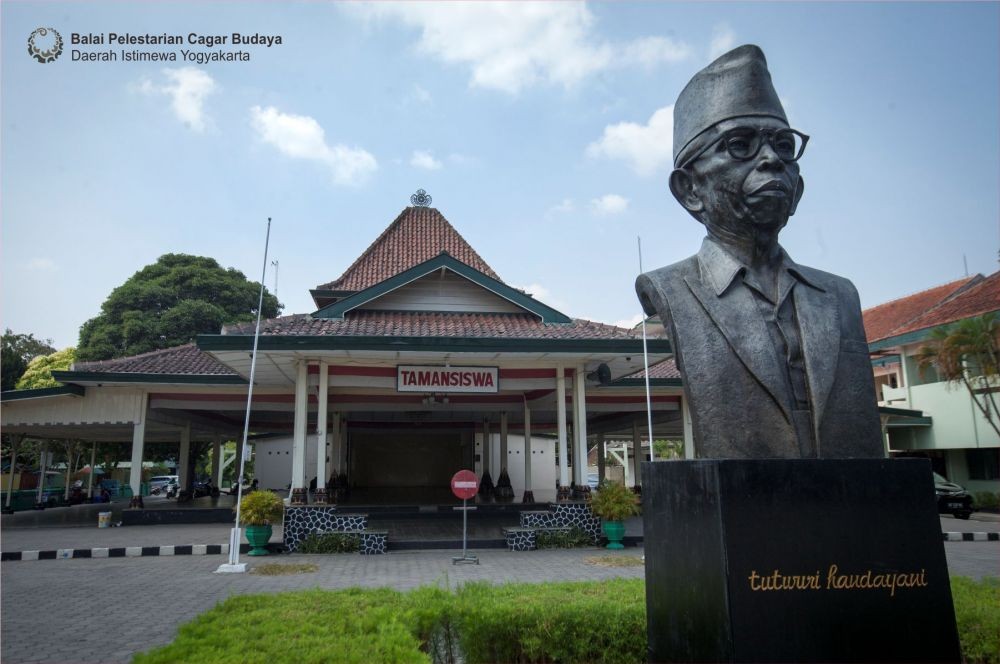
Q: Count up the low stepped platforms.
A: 2